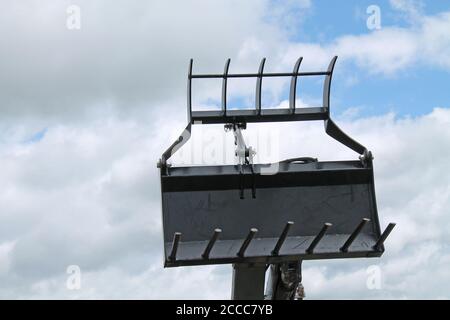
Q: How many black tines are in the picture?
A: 12